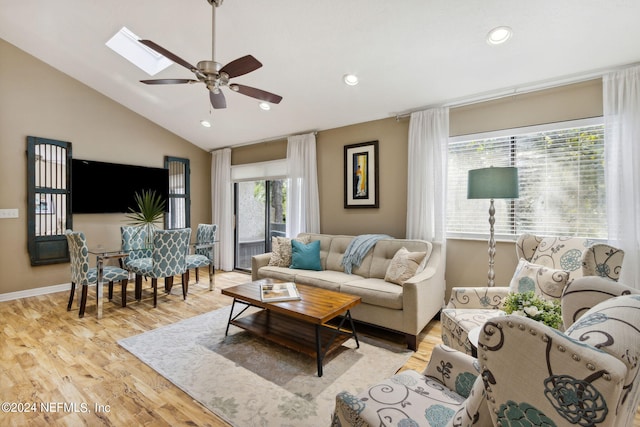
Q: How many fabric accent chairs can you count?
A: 2